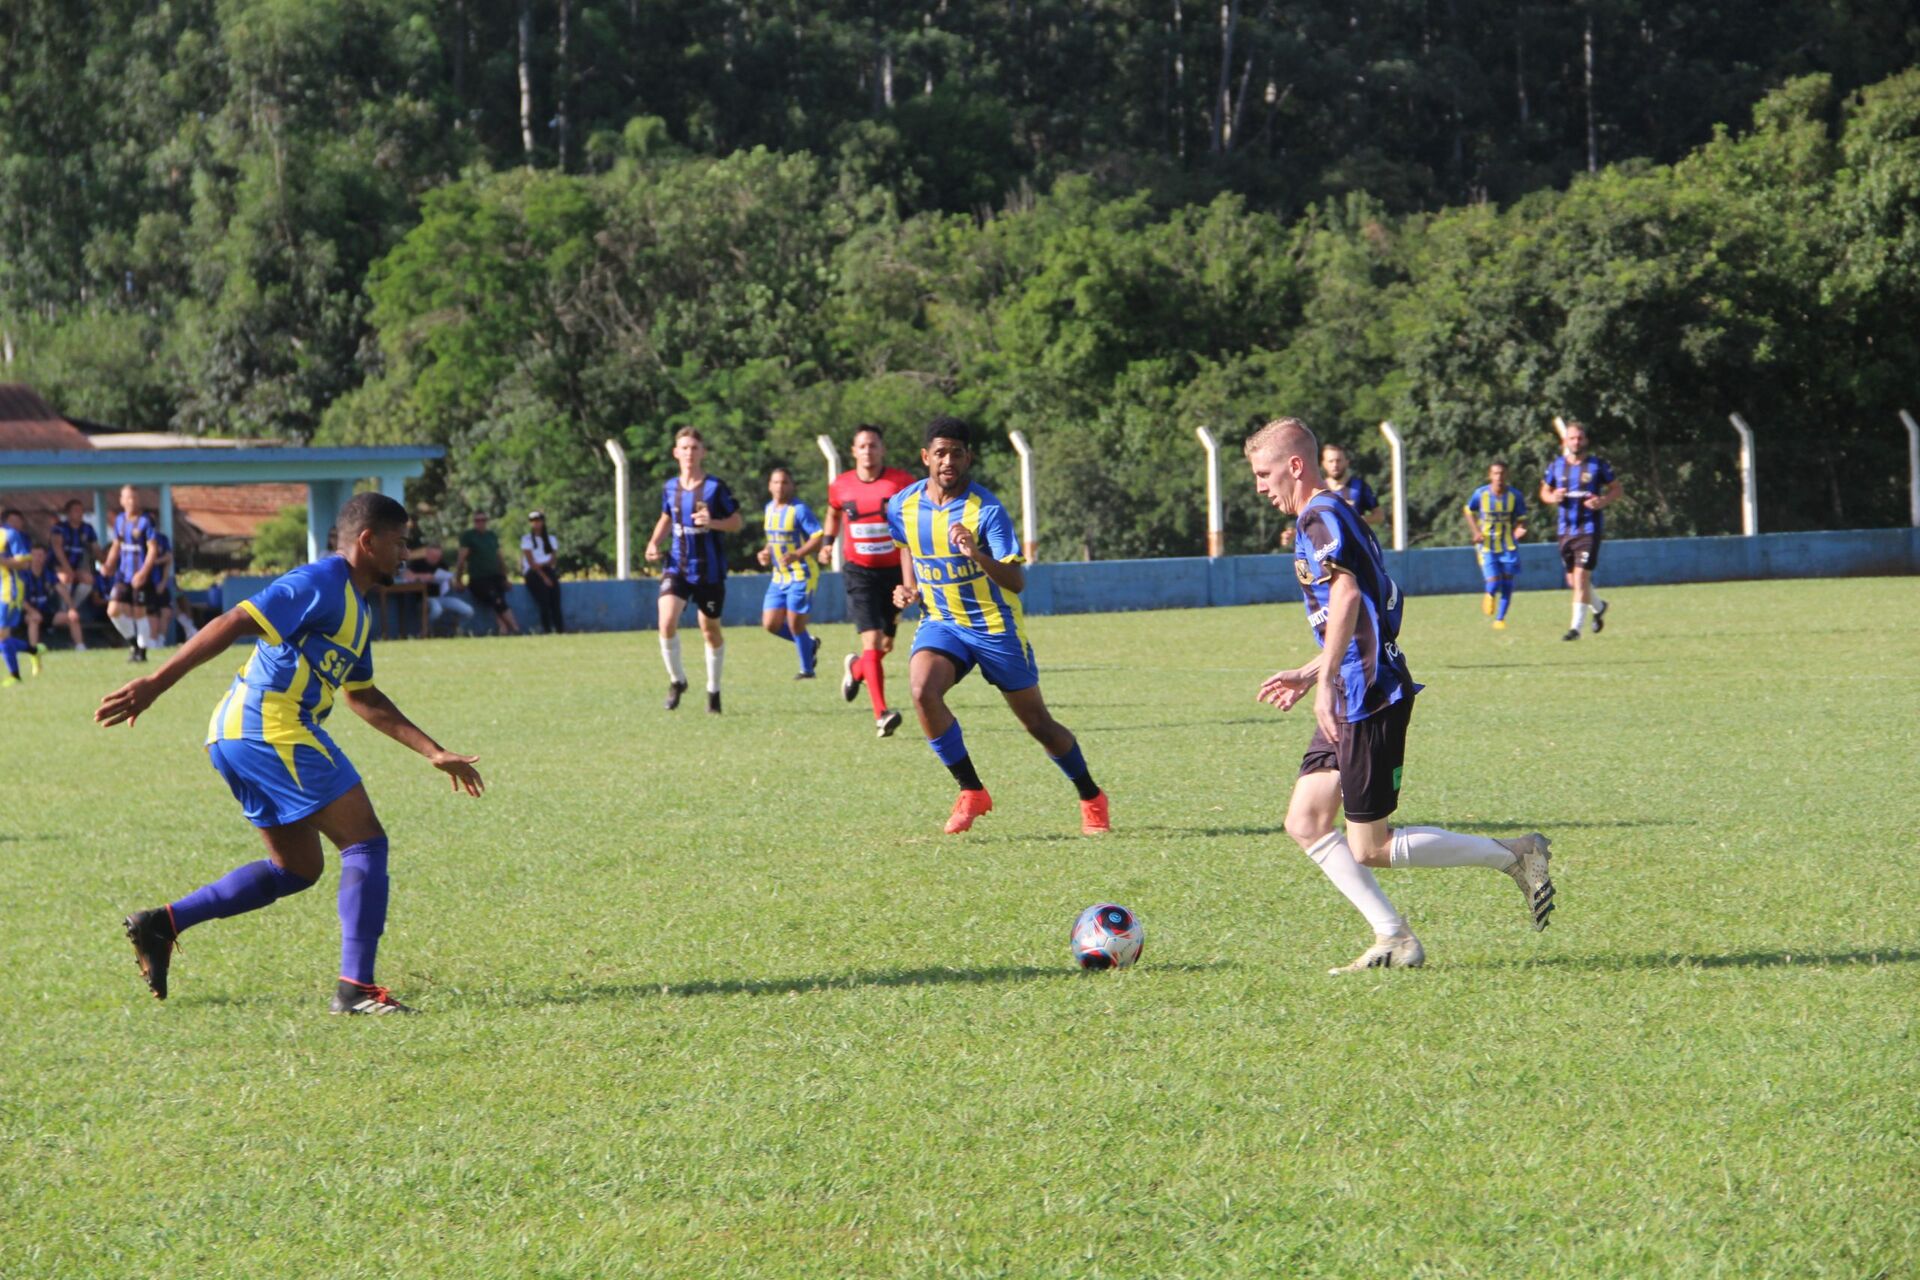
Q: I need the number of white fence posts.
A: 8